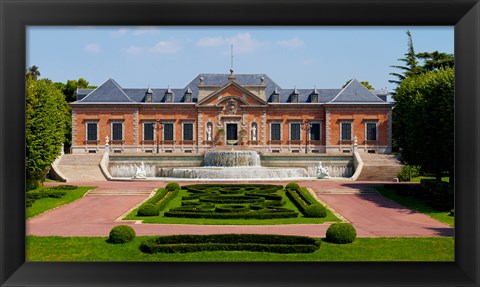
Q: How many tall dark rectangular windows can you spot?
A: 10